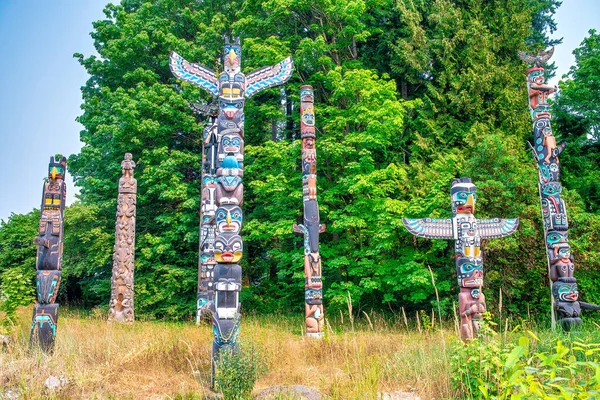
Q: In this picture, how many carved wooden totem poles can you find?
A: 7